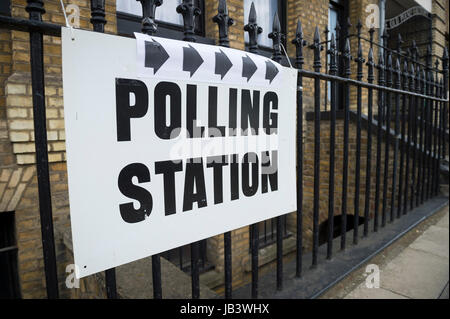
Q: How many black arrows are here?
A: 5